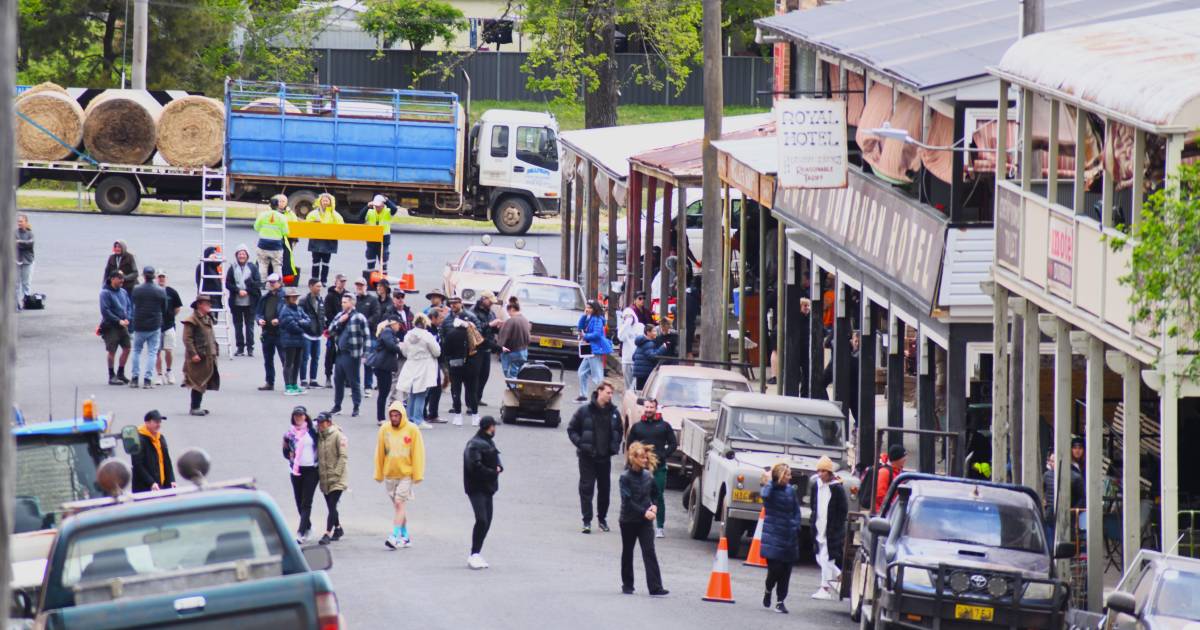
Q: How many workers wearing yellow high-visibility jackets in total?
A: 4